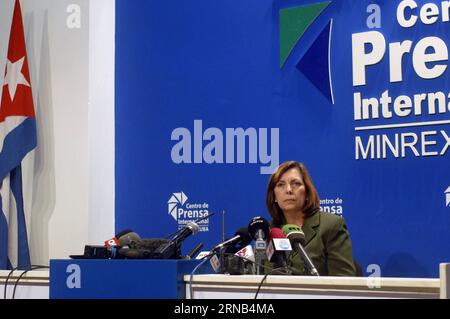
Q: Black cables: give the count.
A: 3